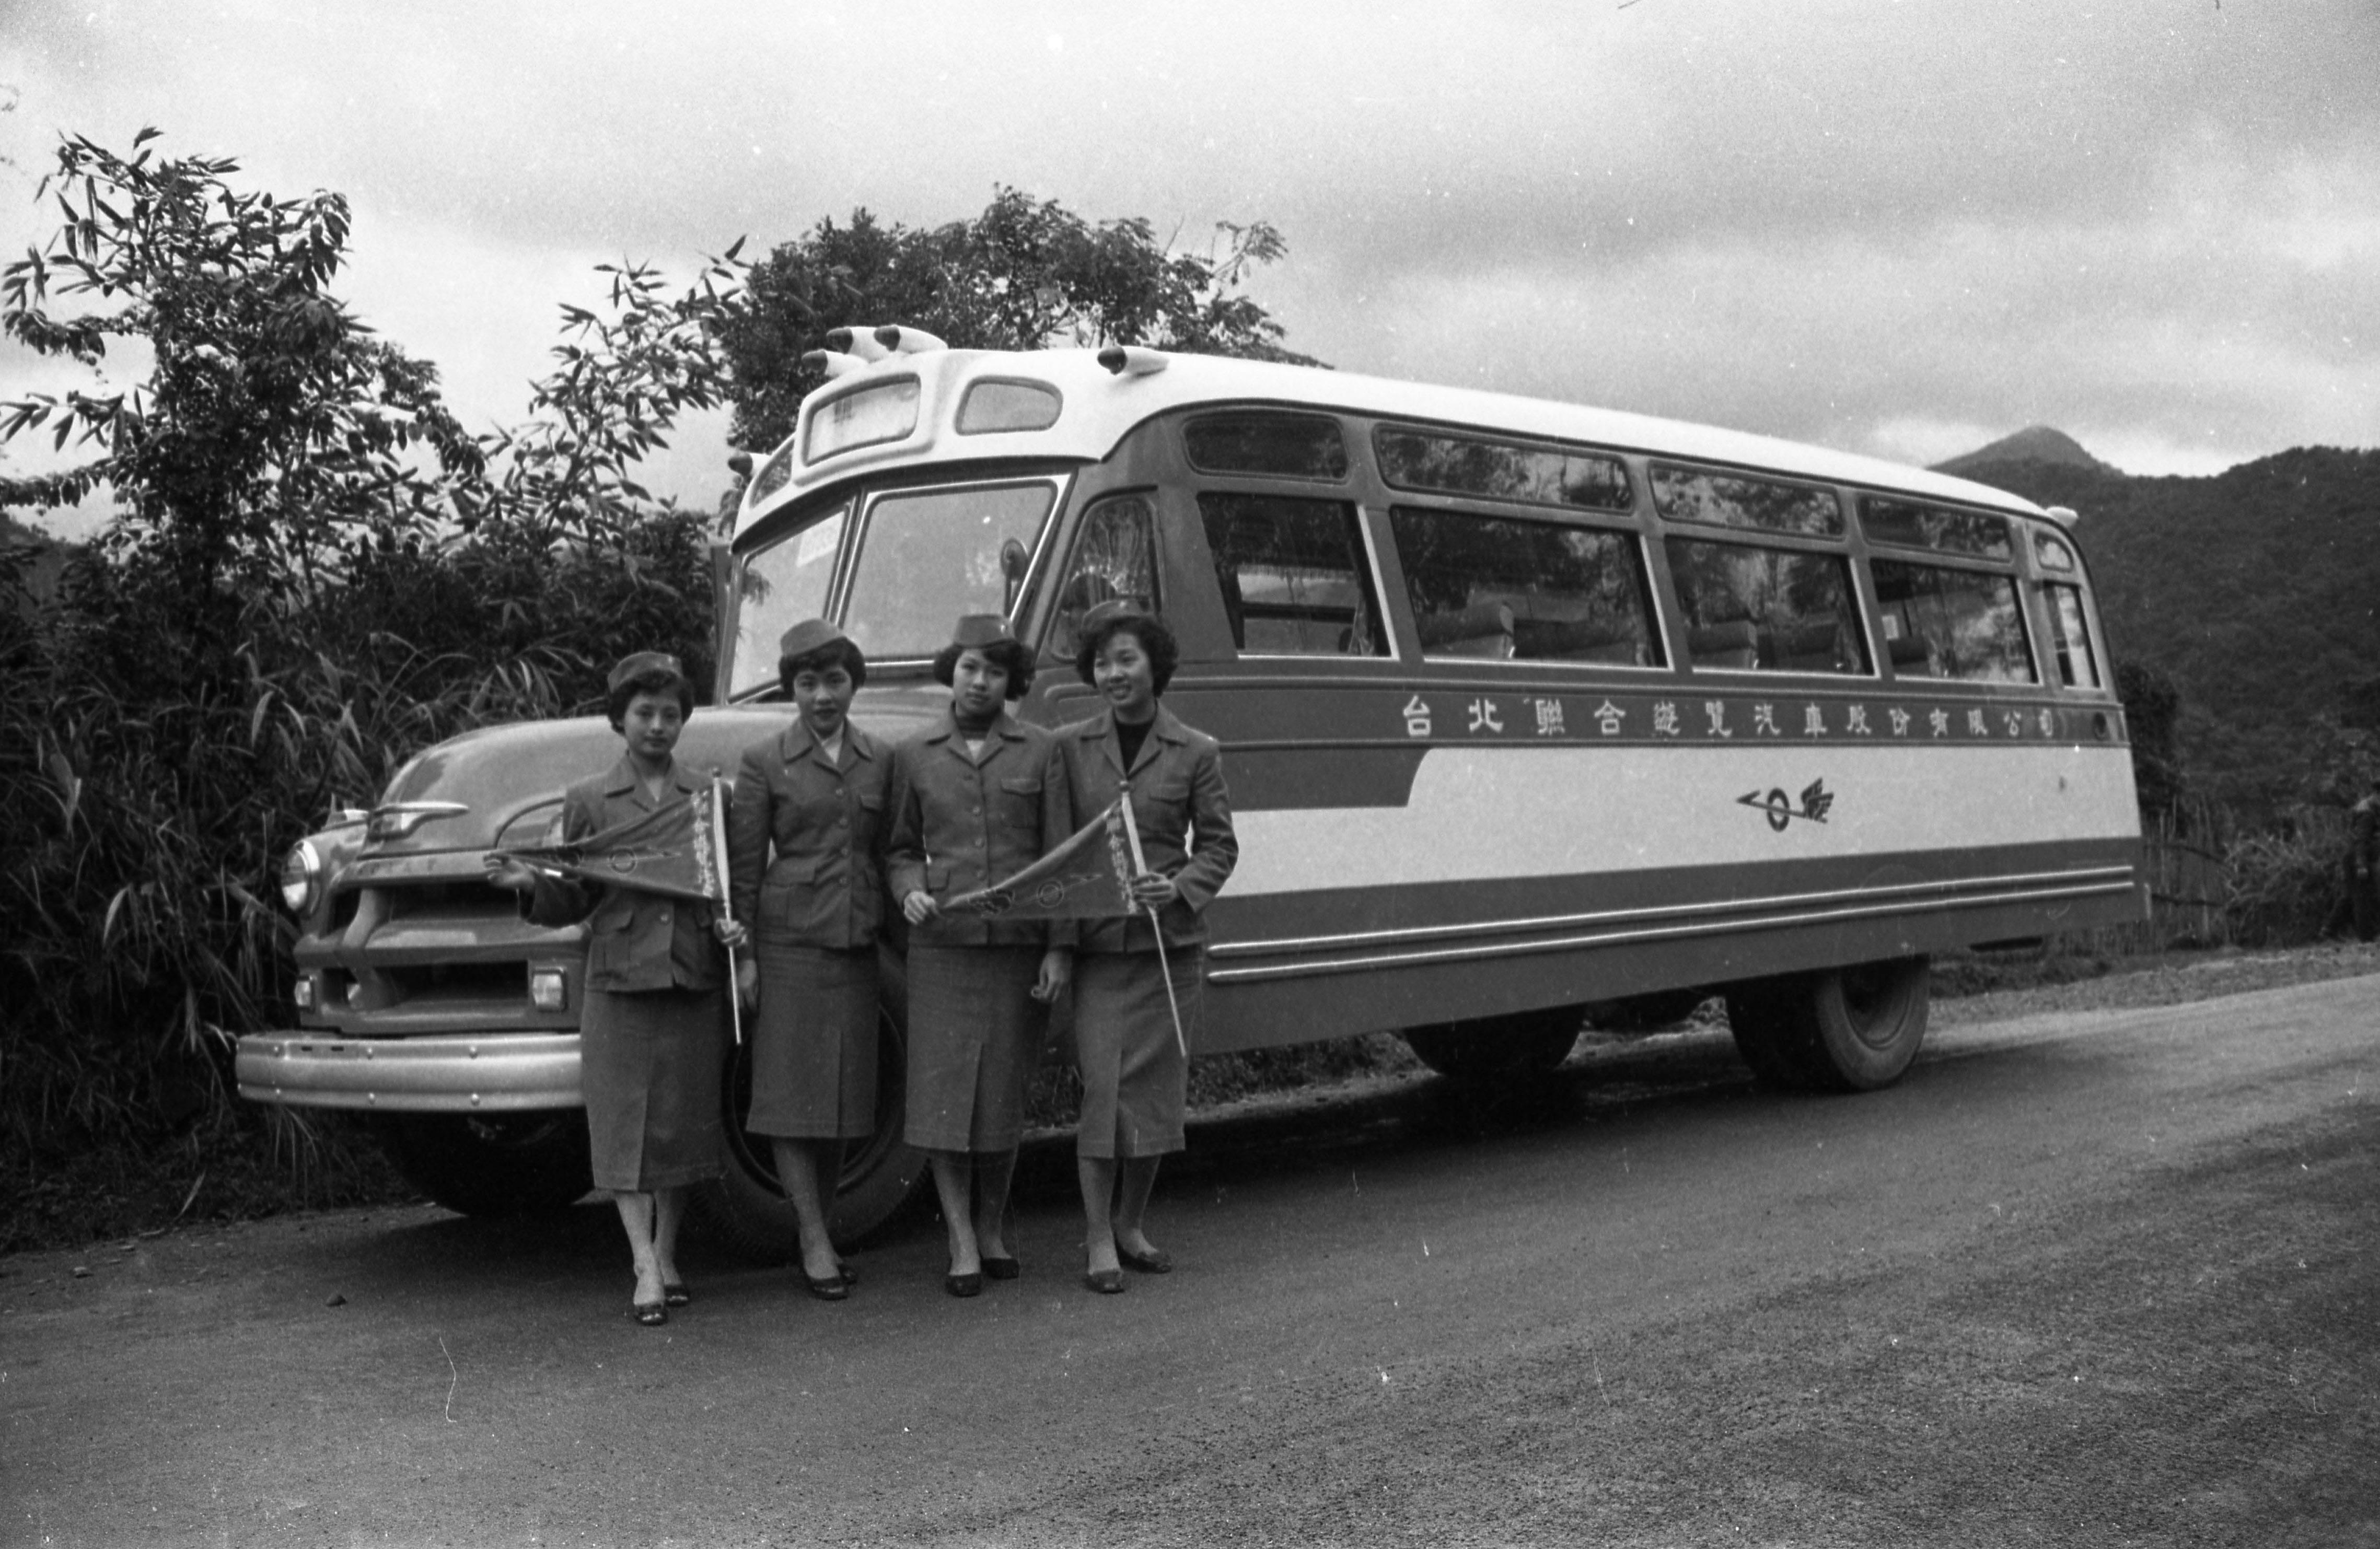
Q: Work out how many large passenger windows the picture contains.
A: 4